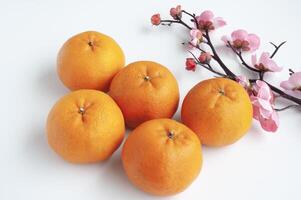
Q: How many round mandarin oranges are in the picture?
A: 5